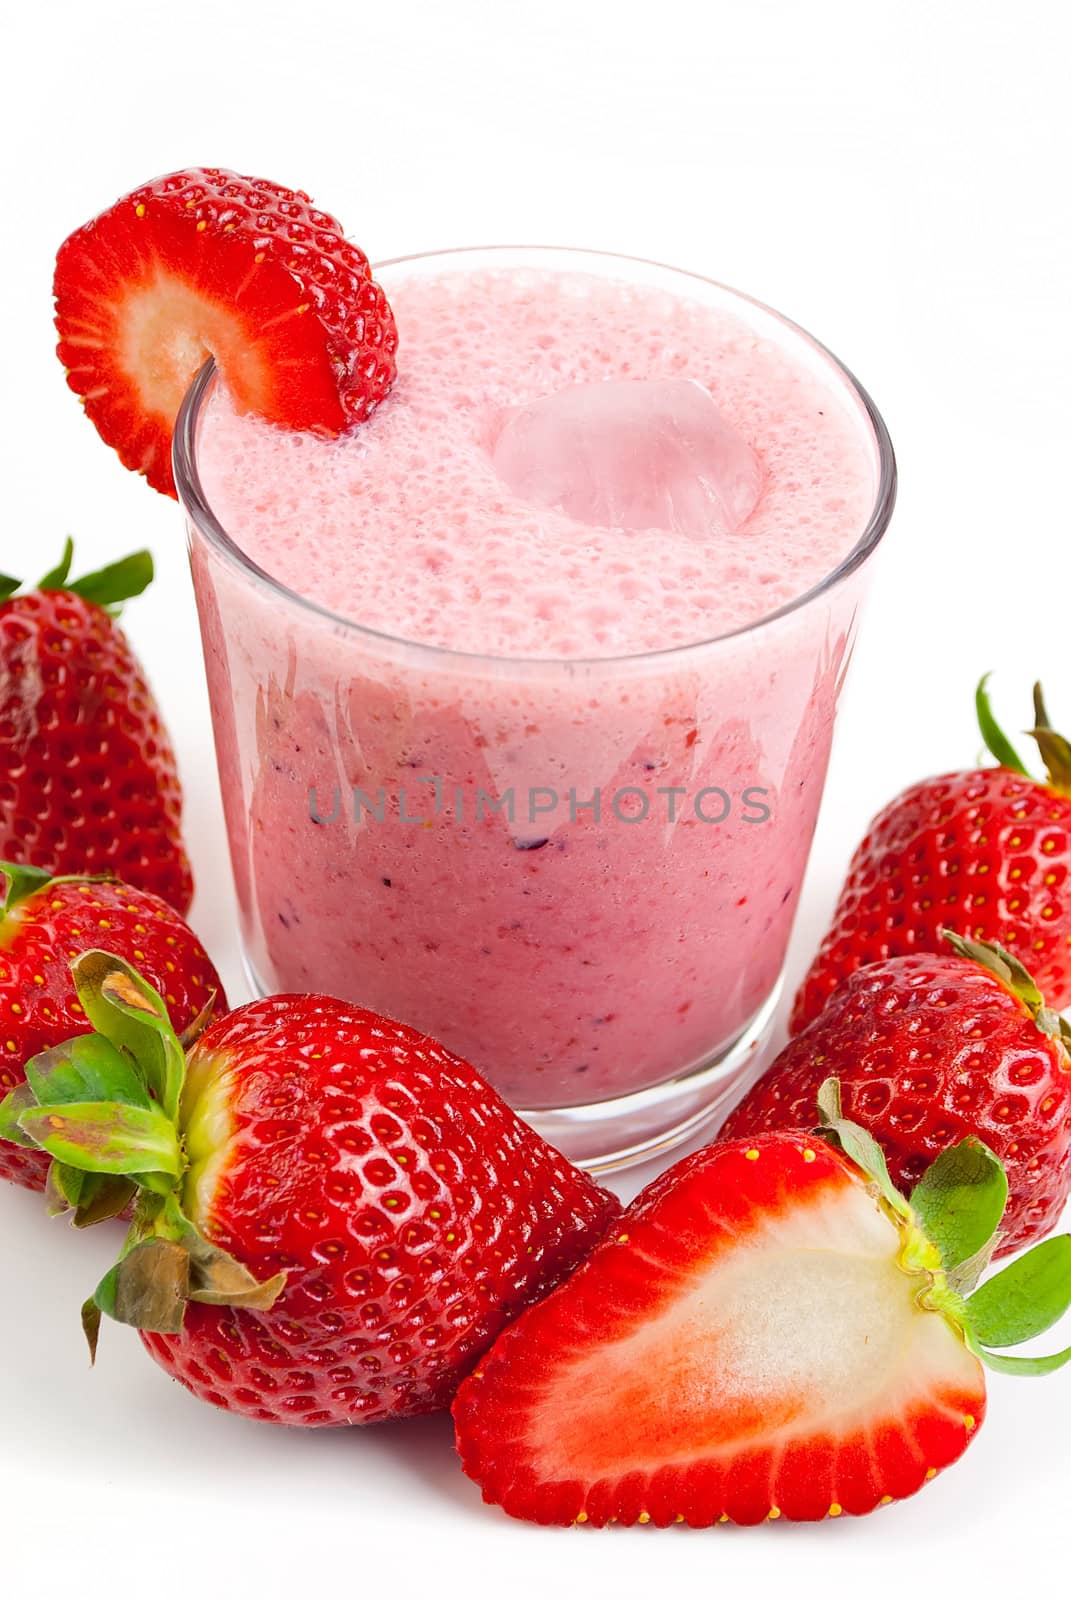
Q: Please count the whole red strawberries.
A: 5